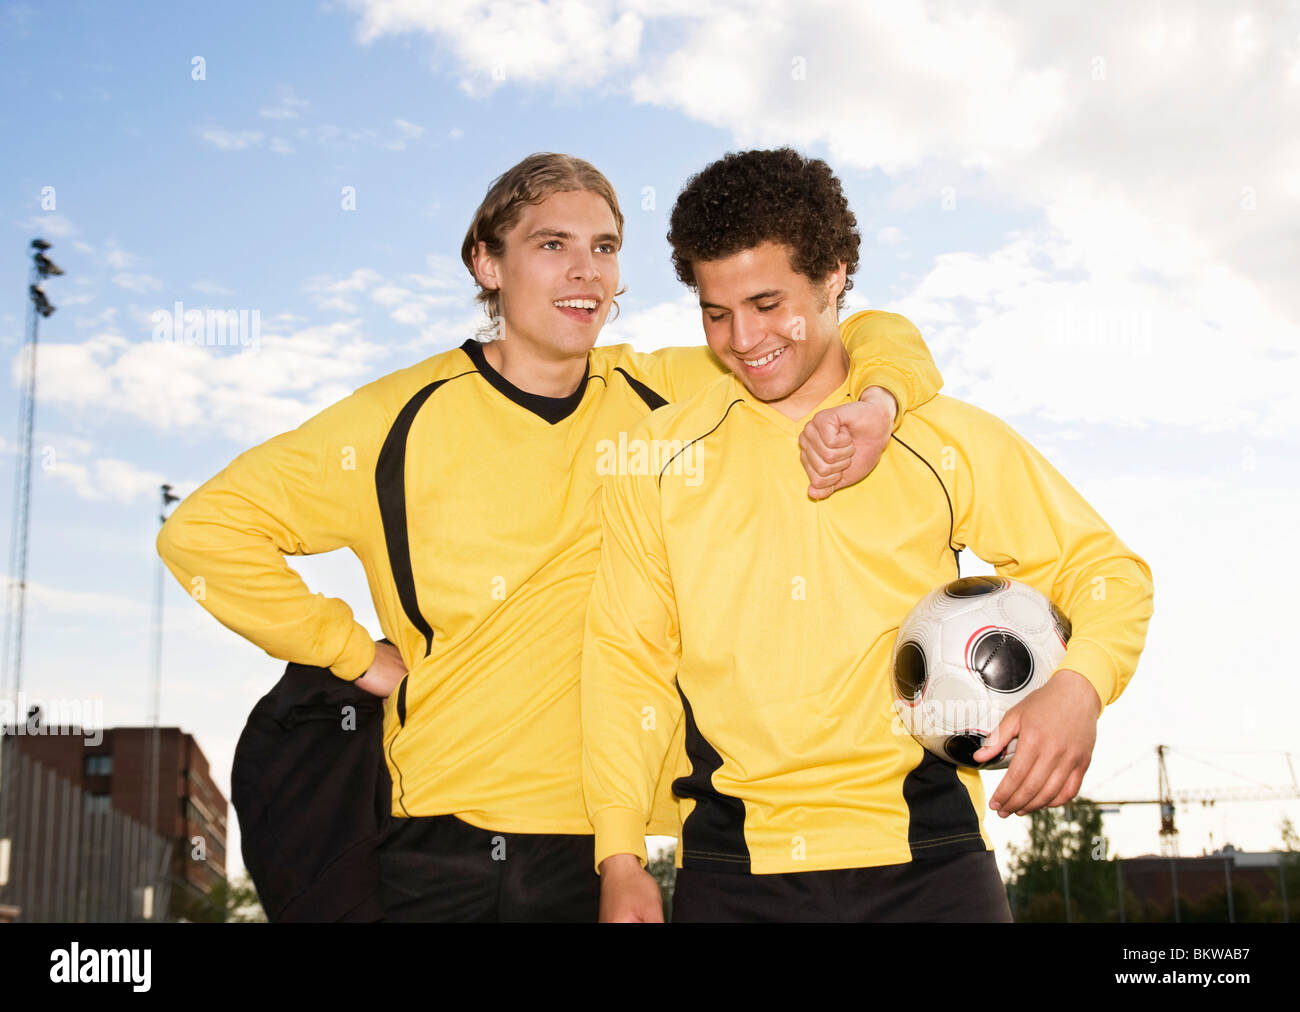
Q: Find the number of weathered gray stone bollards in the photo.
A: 0